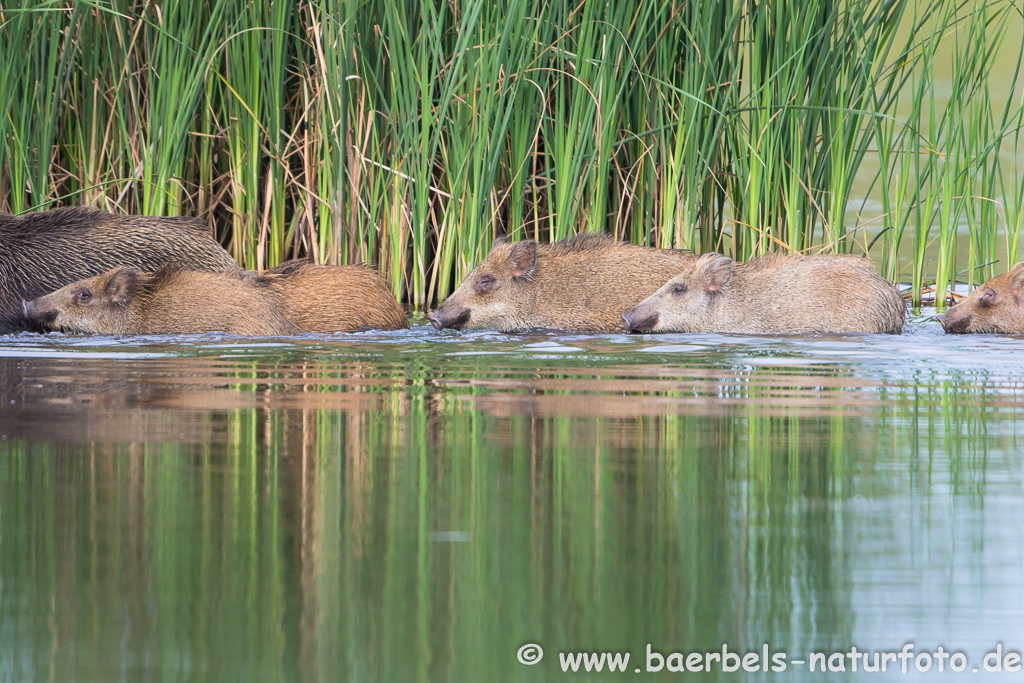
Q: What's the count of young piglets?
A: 5